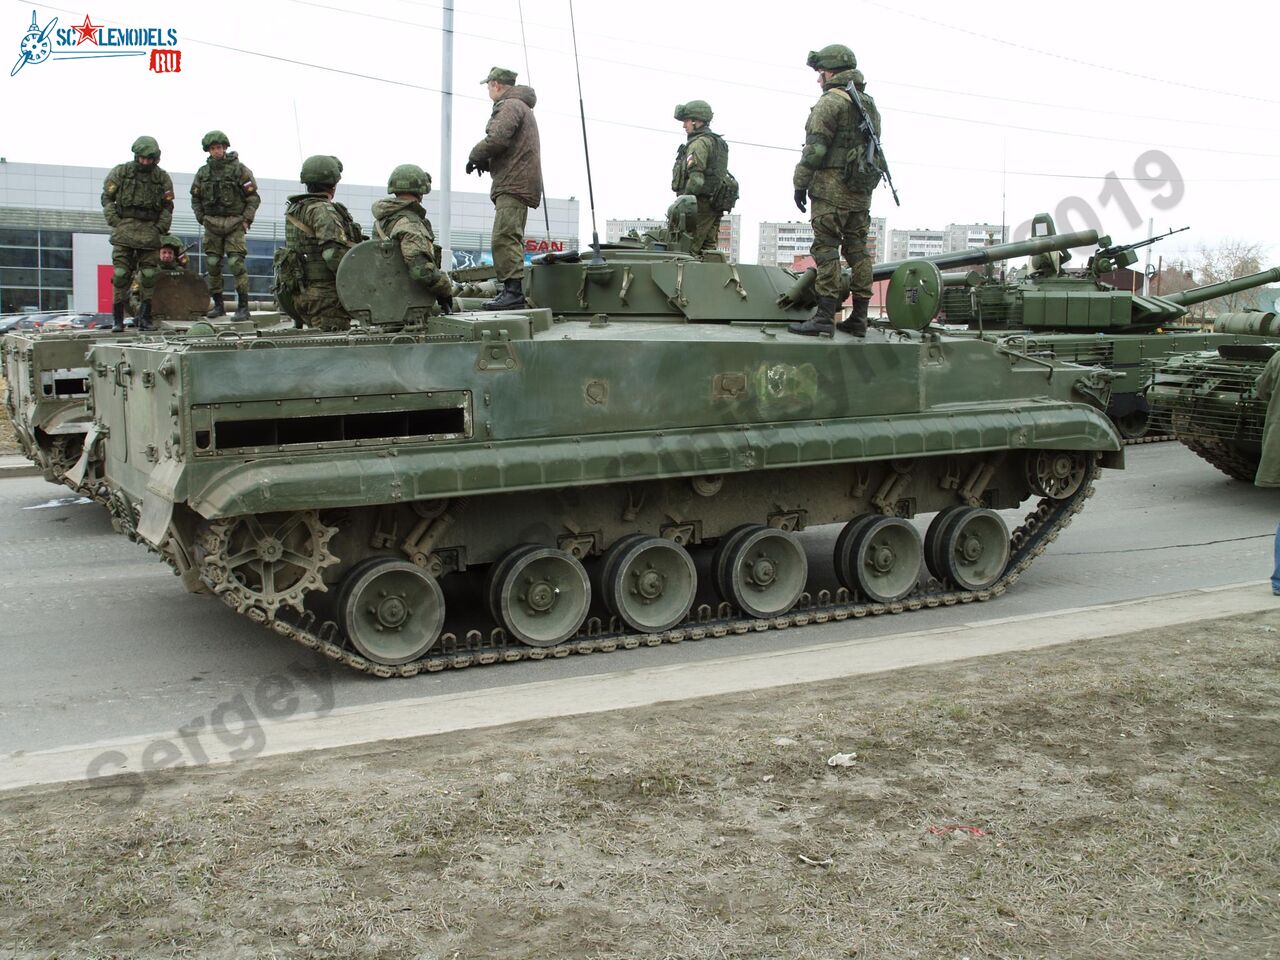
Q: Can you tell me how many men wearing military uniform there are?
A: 8